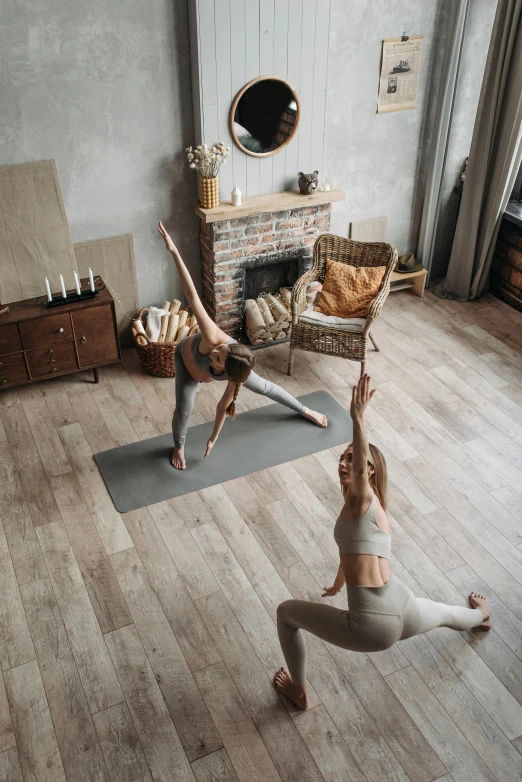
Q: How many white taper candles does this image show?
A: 4